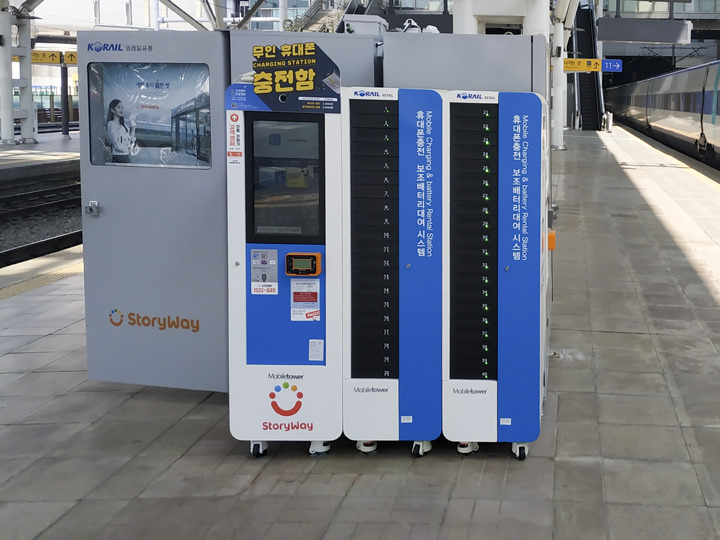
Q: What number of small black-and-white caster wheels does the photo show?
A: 6